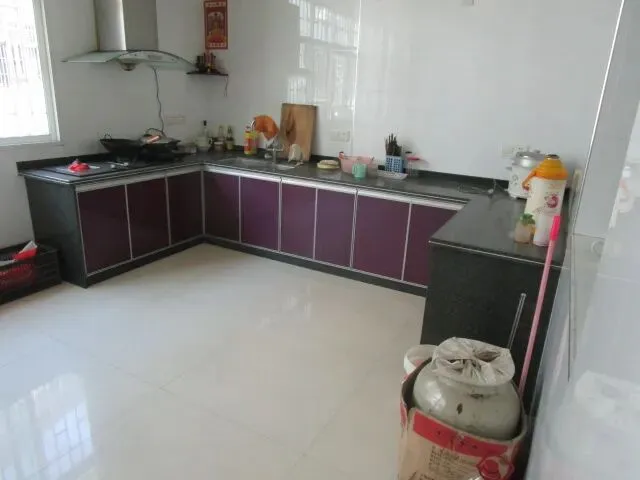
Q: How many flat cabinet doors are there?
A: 9